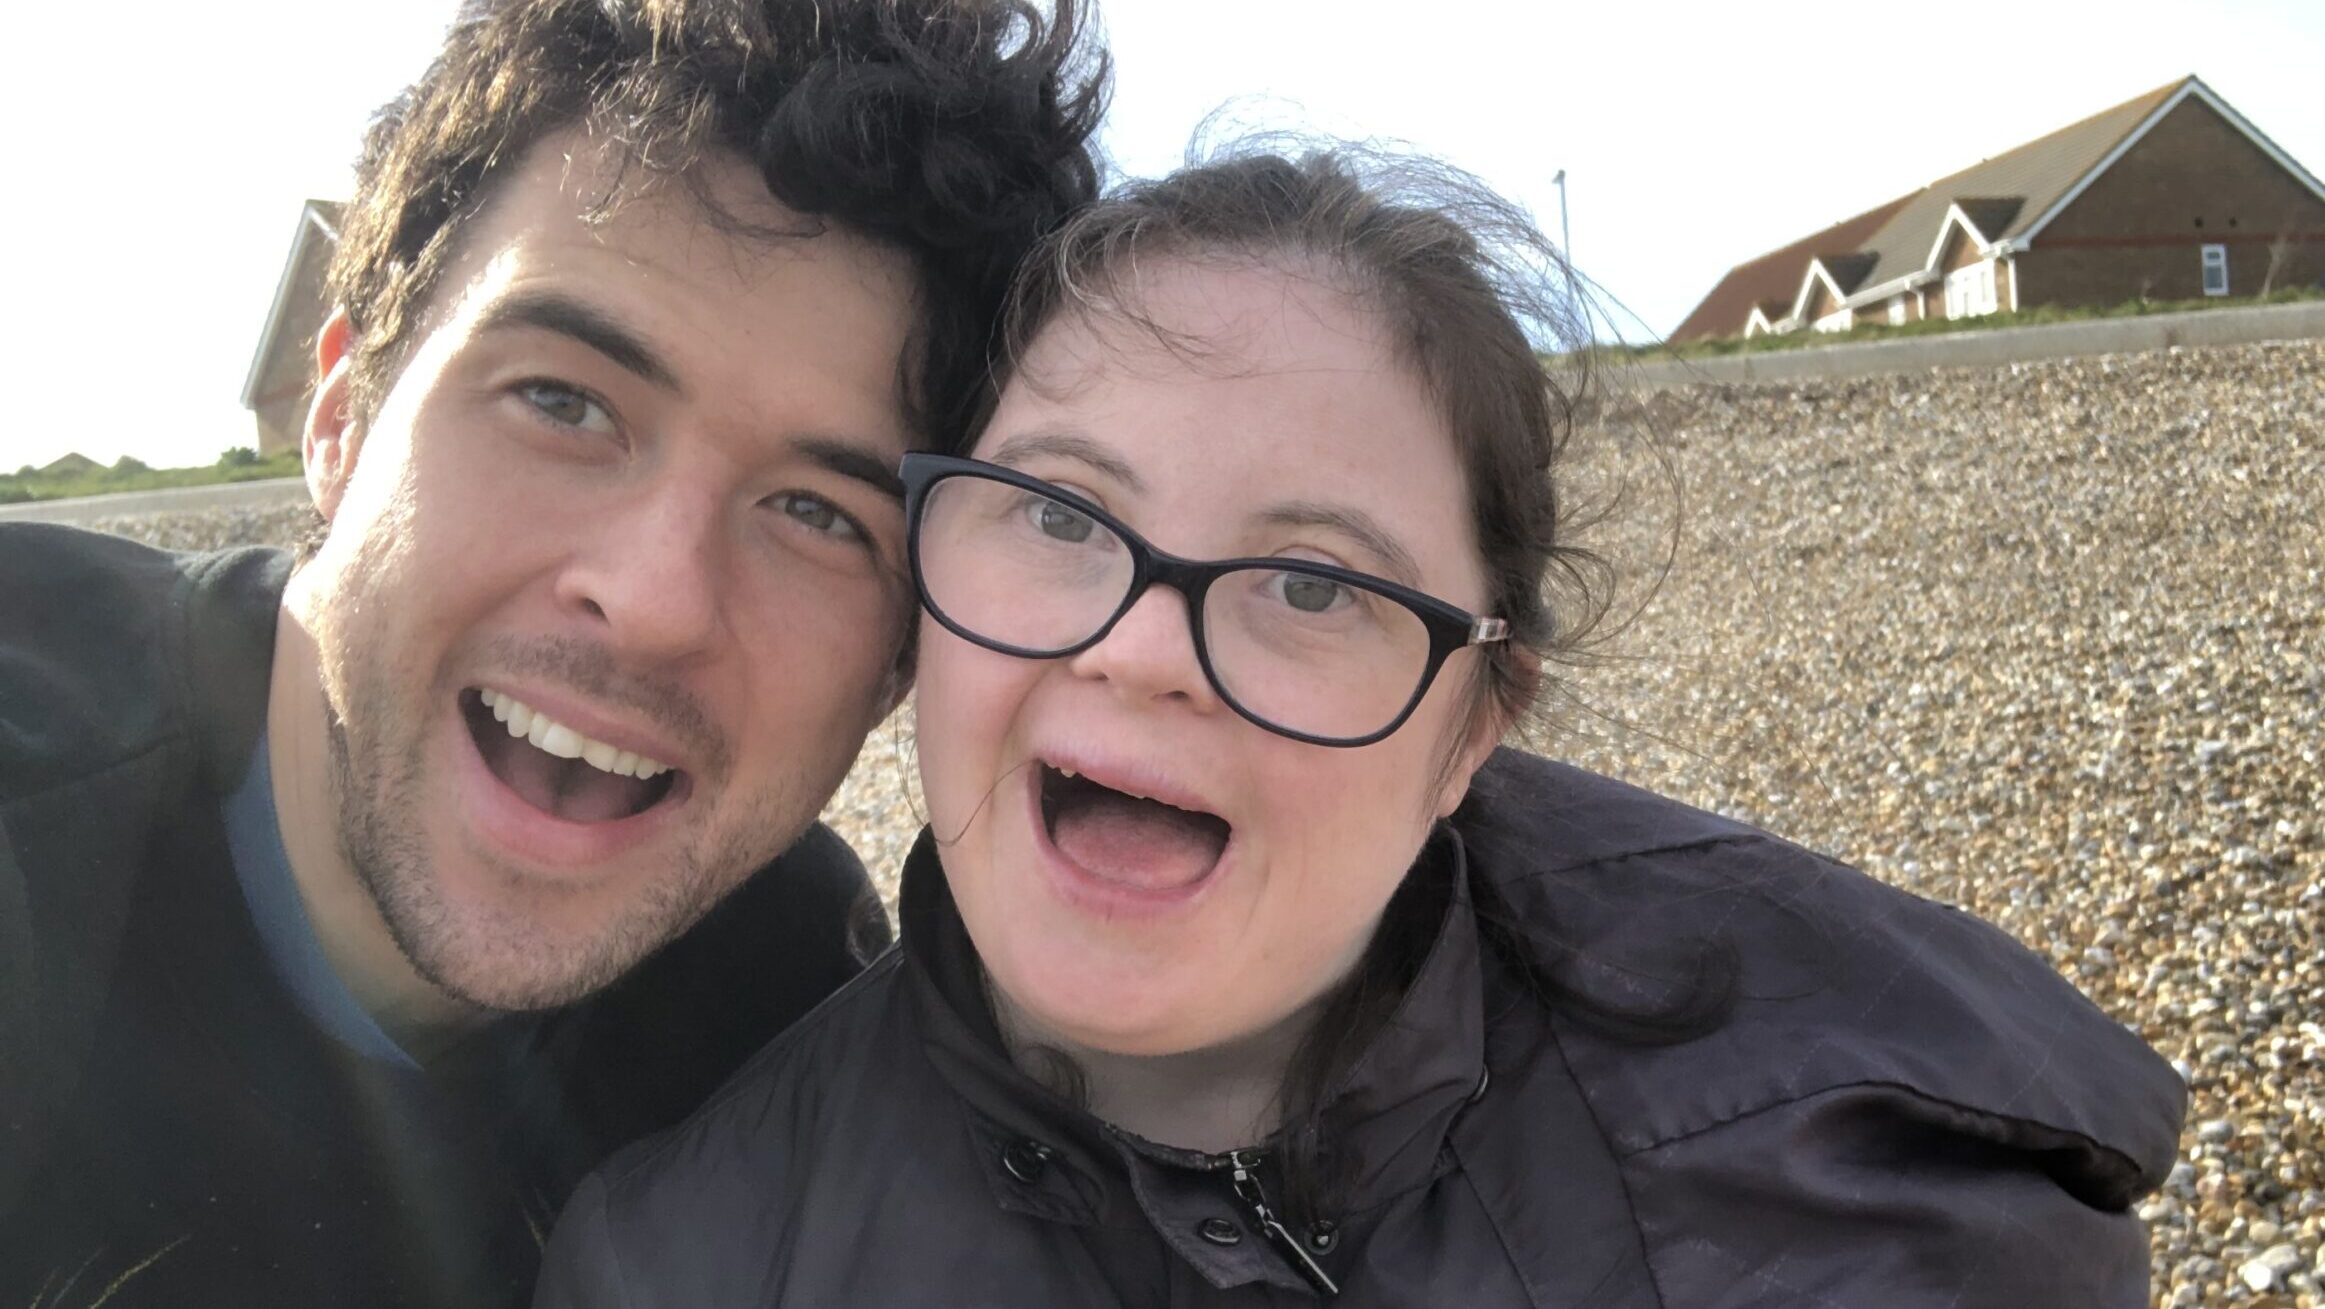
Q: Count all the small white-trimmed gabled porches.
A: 3